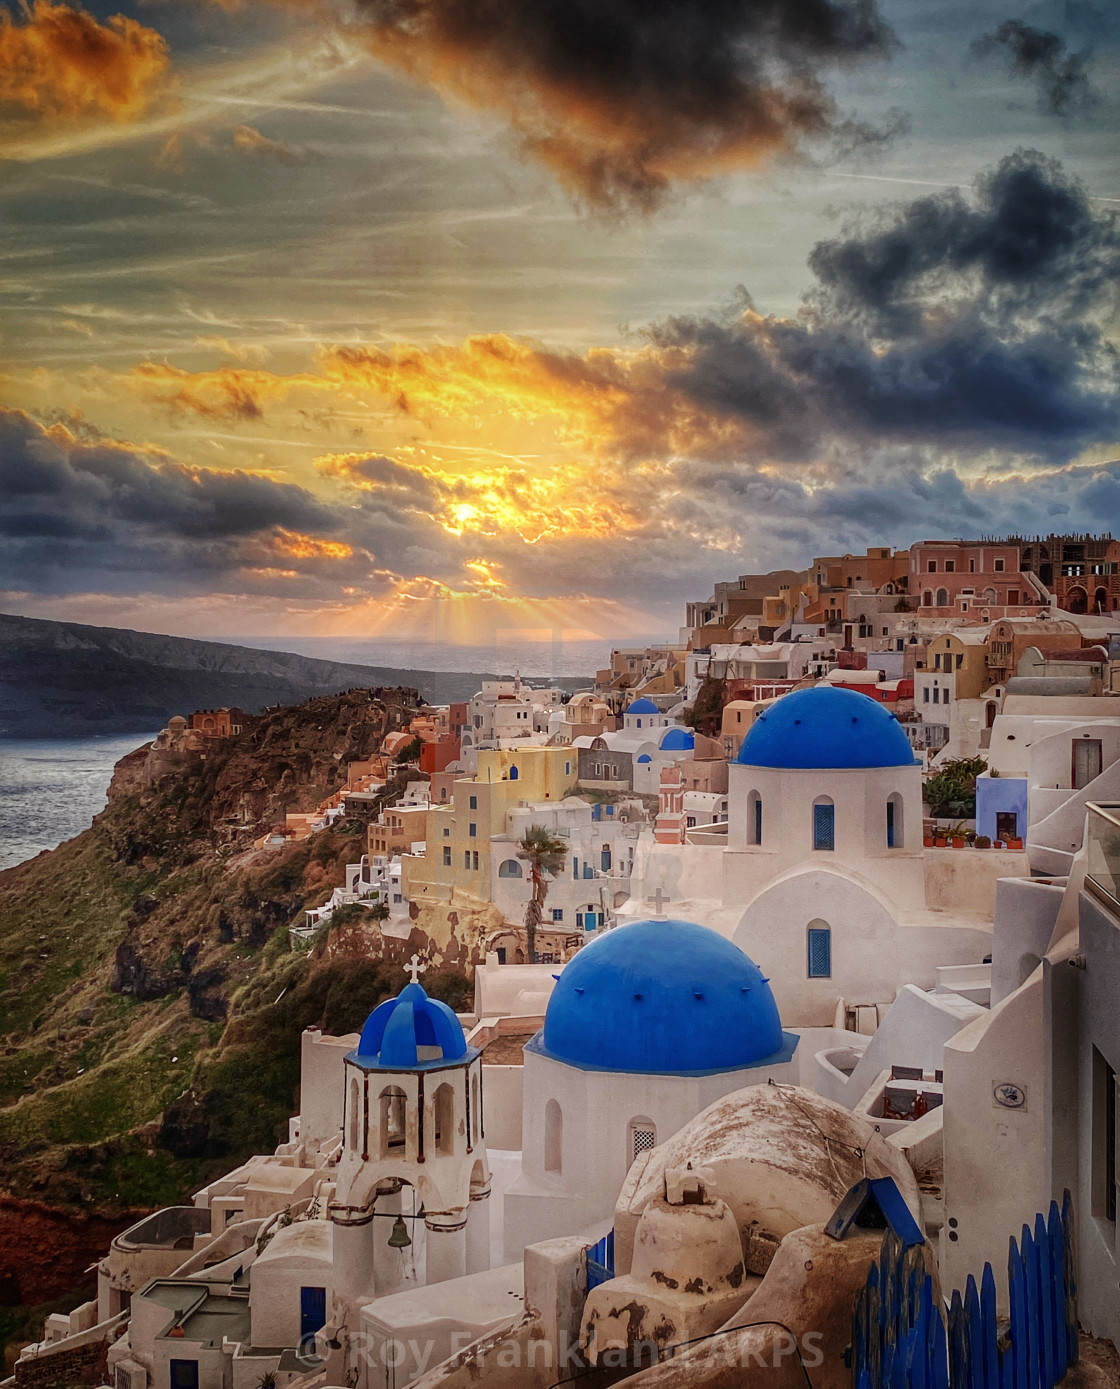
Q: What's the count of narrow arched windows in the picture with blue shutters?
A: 4